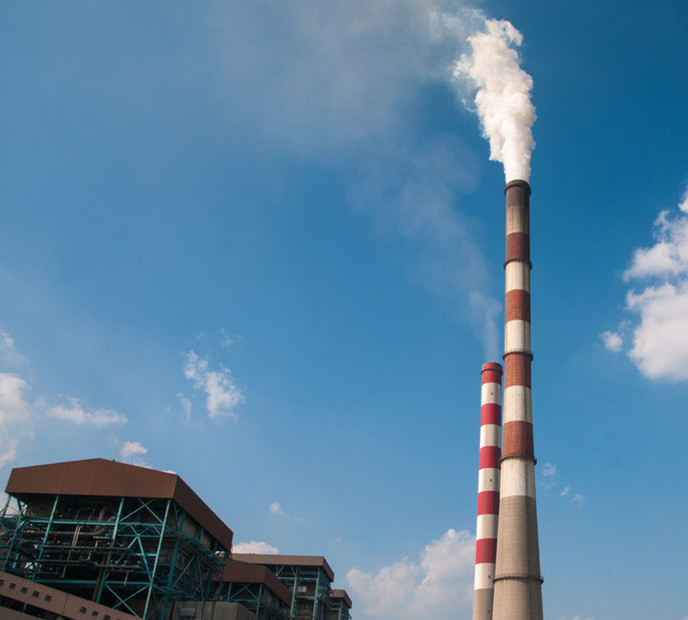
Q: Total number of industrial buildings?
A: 4